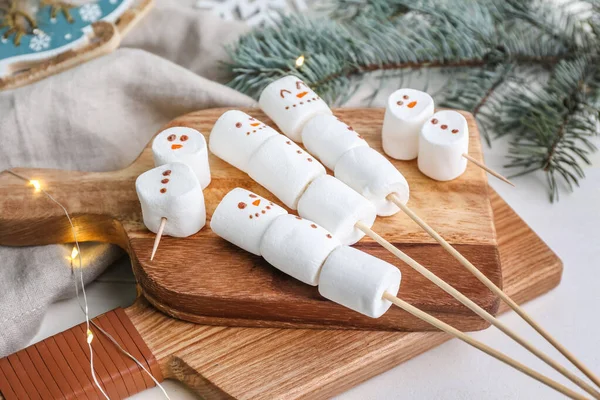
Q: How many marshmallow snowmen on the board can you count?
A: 5